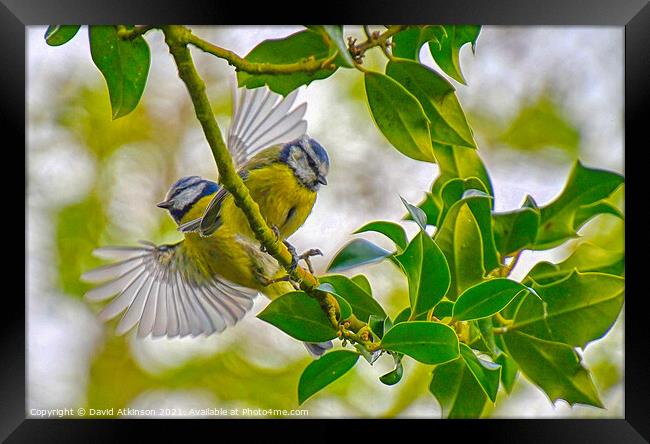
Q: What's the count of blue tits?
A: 2